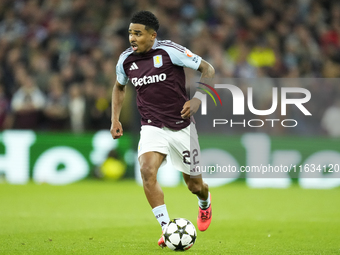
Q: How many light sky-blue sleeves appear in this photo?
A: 2